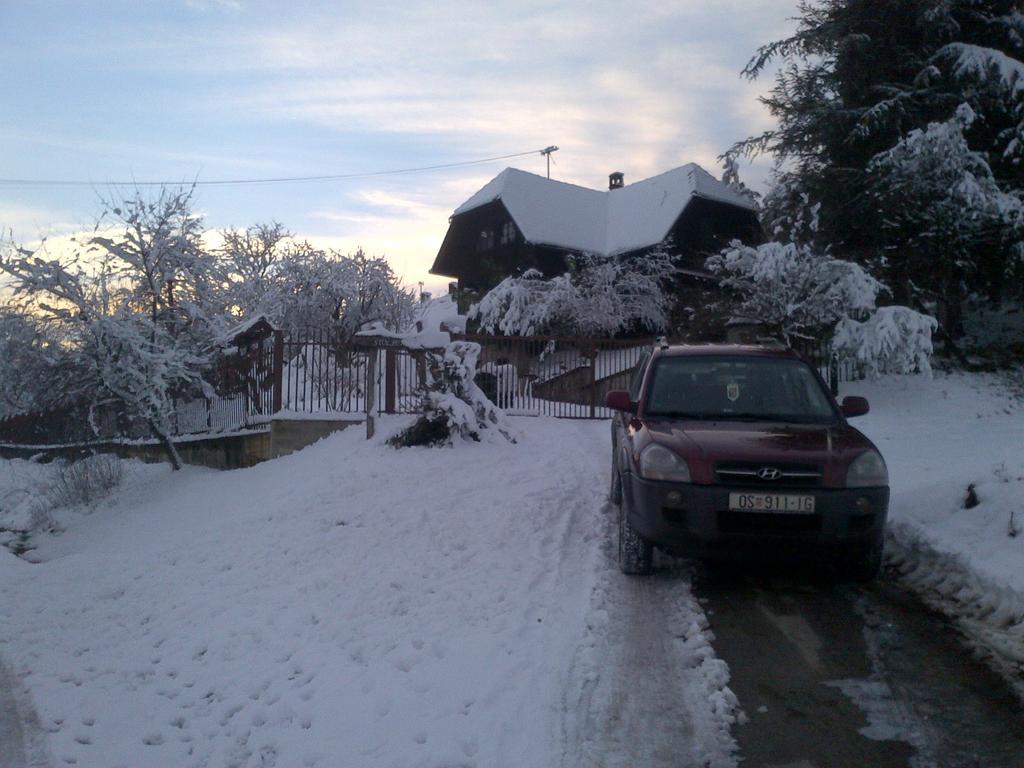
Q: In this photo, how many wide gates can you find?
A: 1